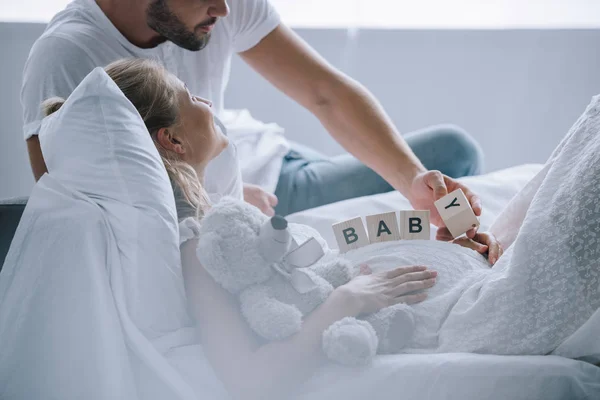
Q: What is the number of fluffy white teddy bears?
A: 1